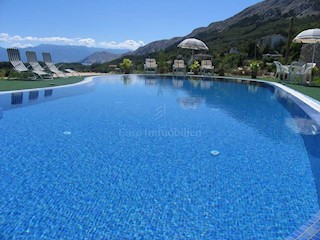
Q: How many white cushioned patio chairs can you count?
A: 3